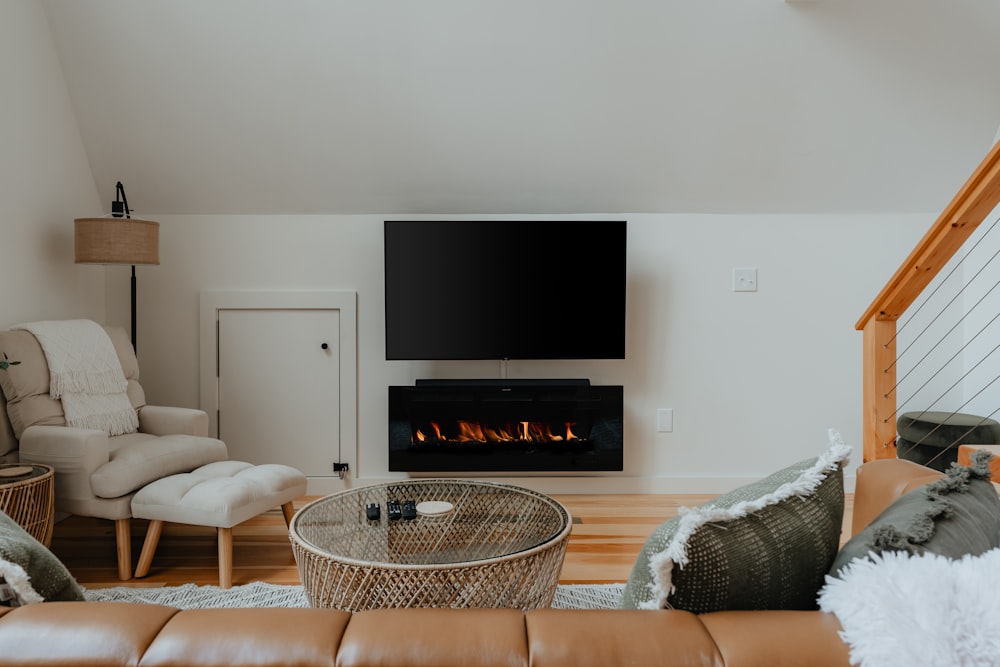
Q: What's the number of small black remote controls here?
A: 3